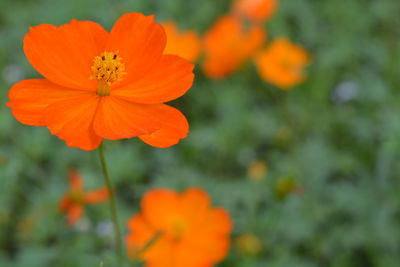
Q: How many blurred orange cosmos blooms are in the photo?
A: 6